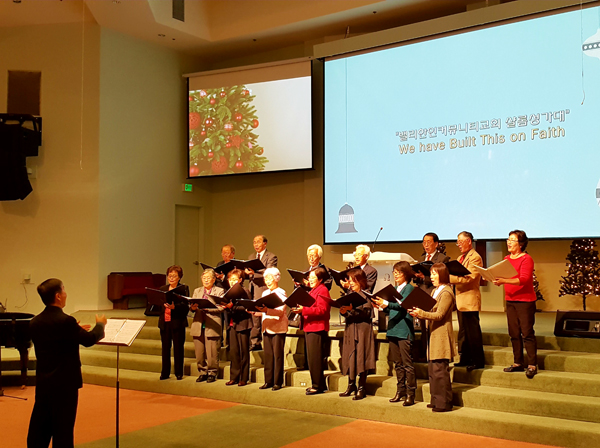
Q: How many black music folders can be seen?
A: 14